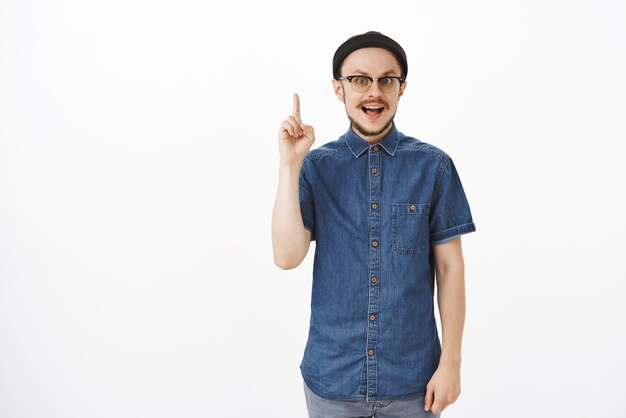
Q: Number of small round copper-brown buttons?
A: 8